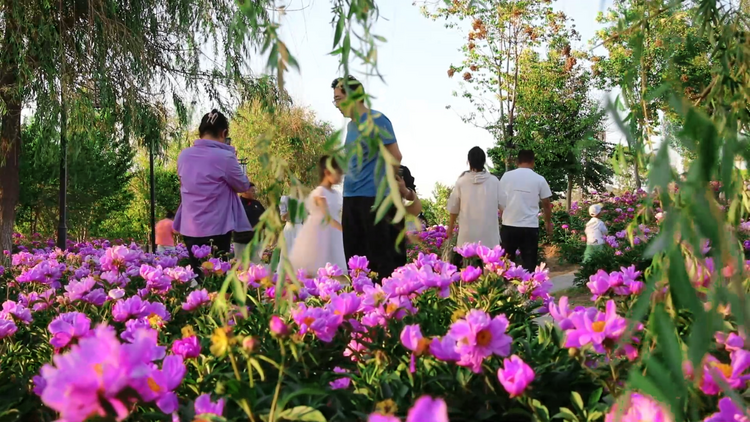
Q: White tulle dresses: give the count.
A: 1